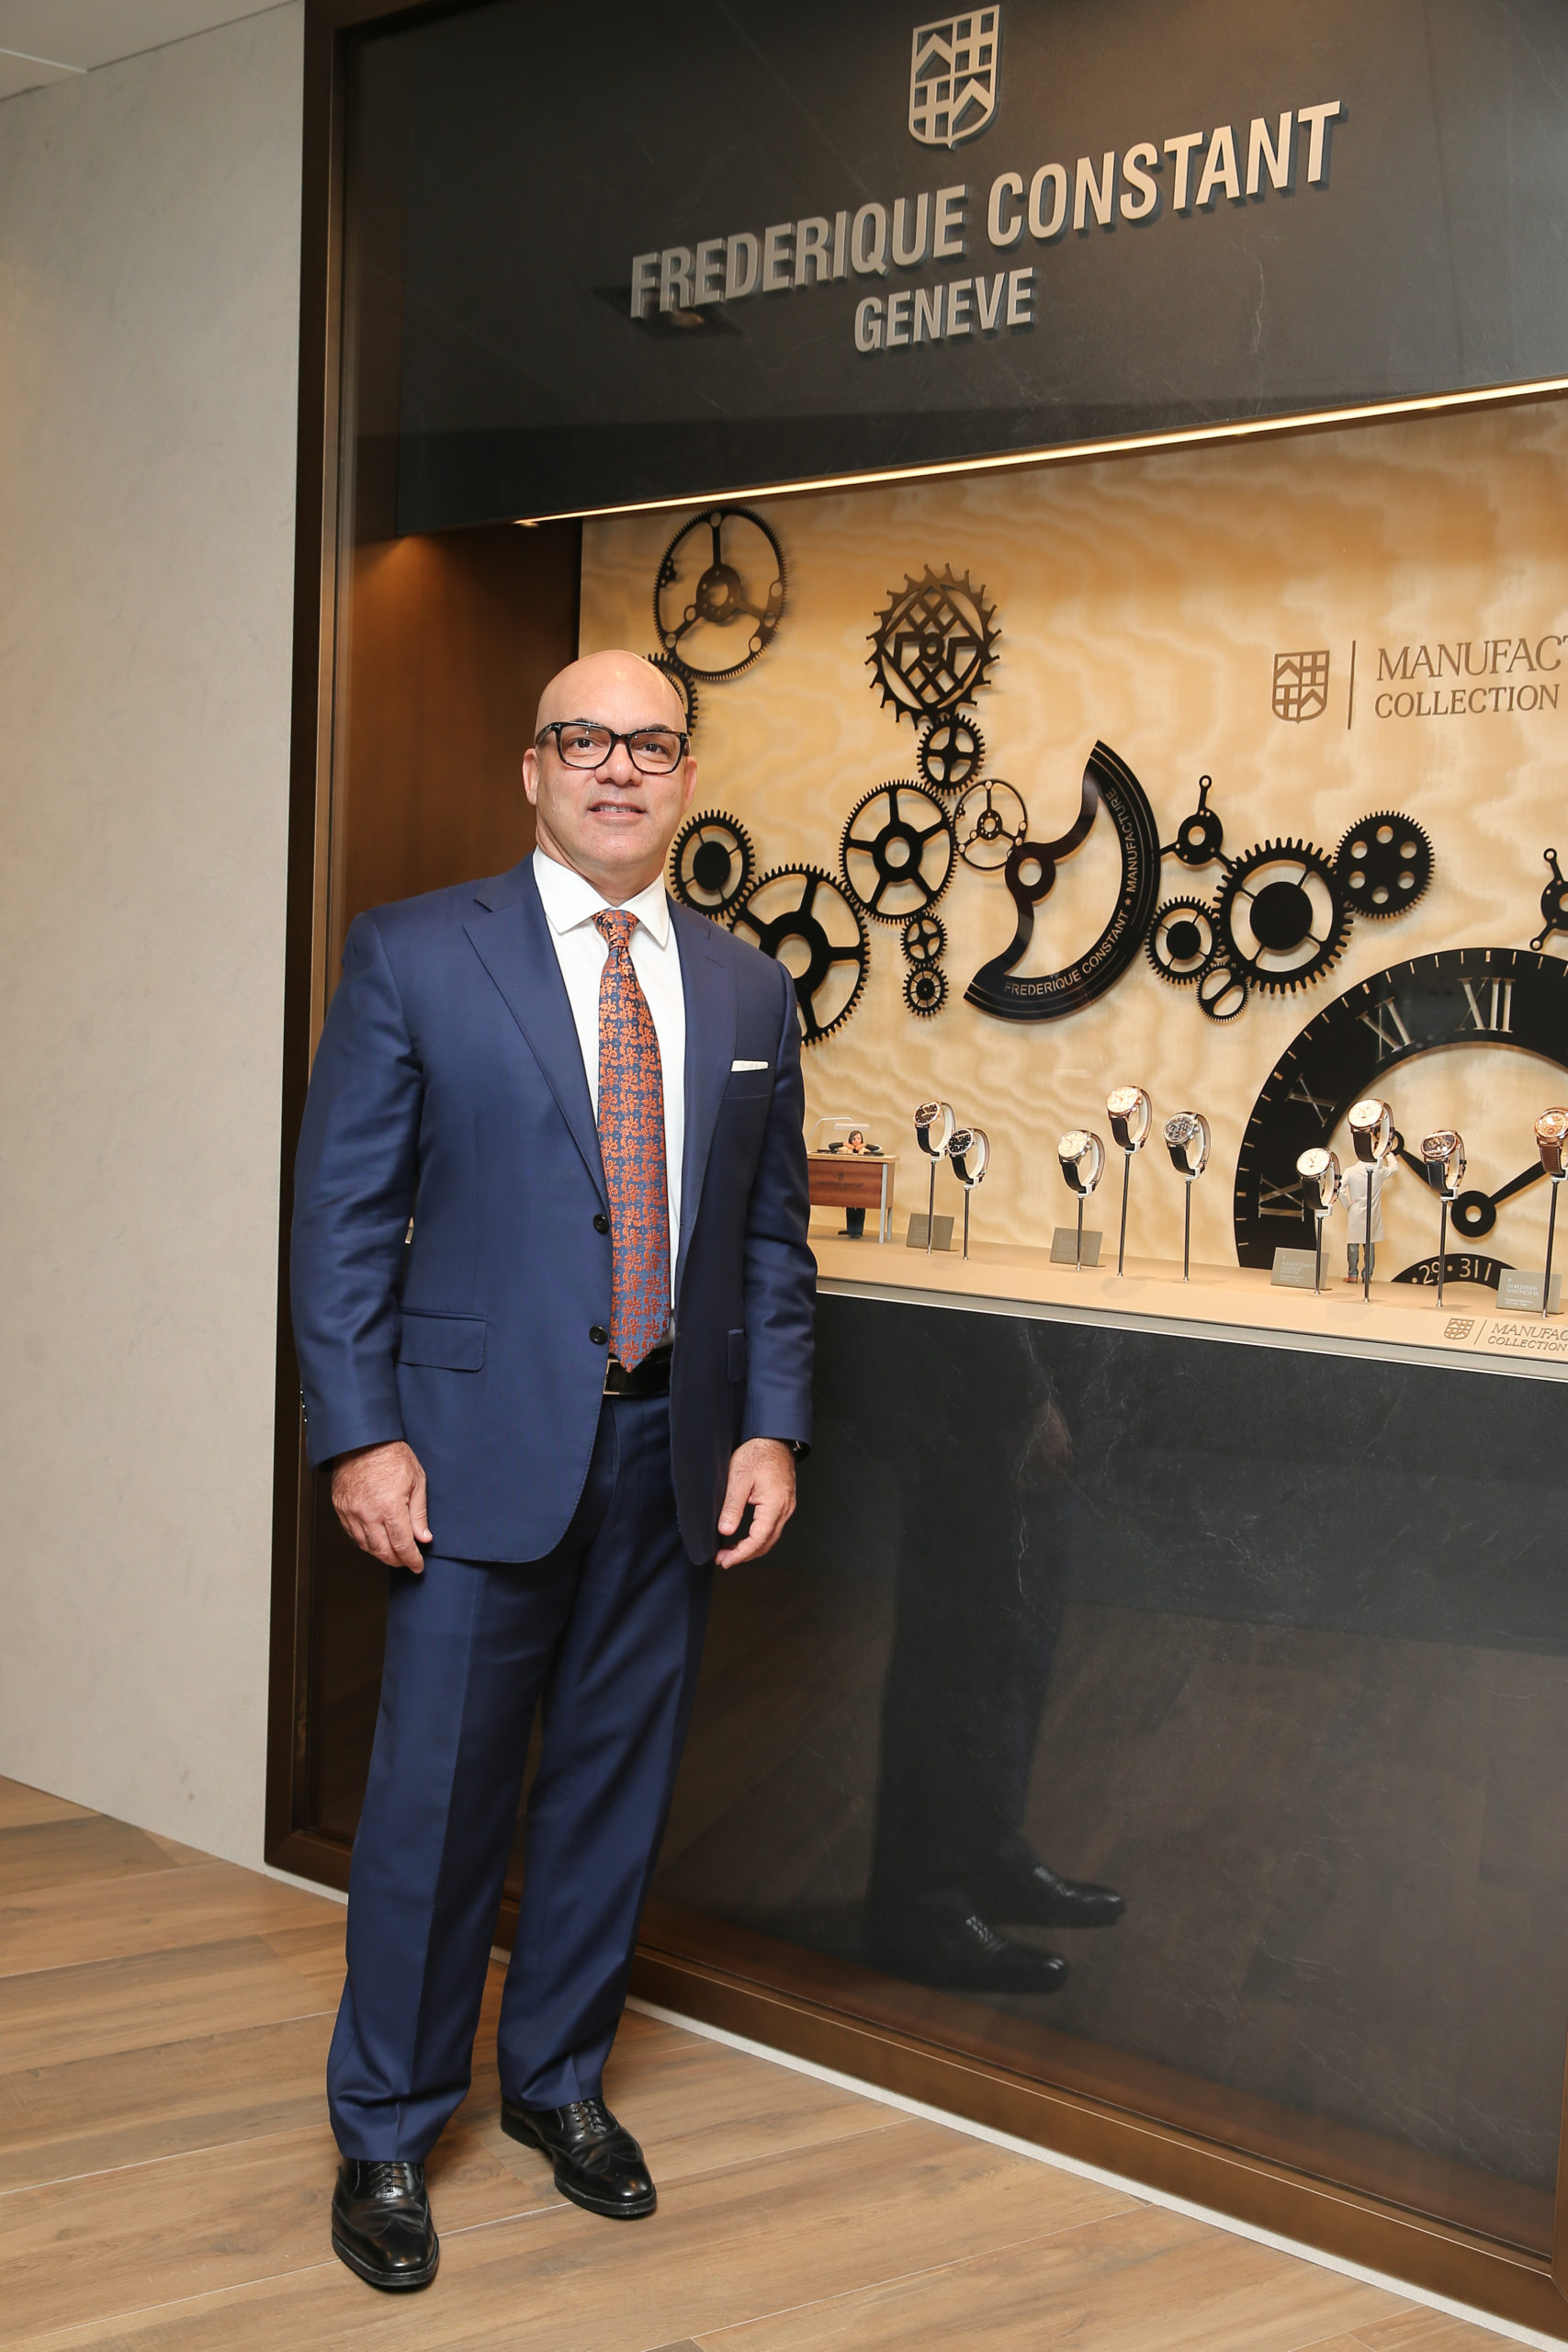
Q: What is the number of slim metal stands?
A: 9